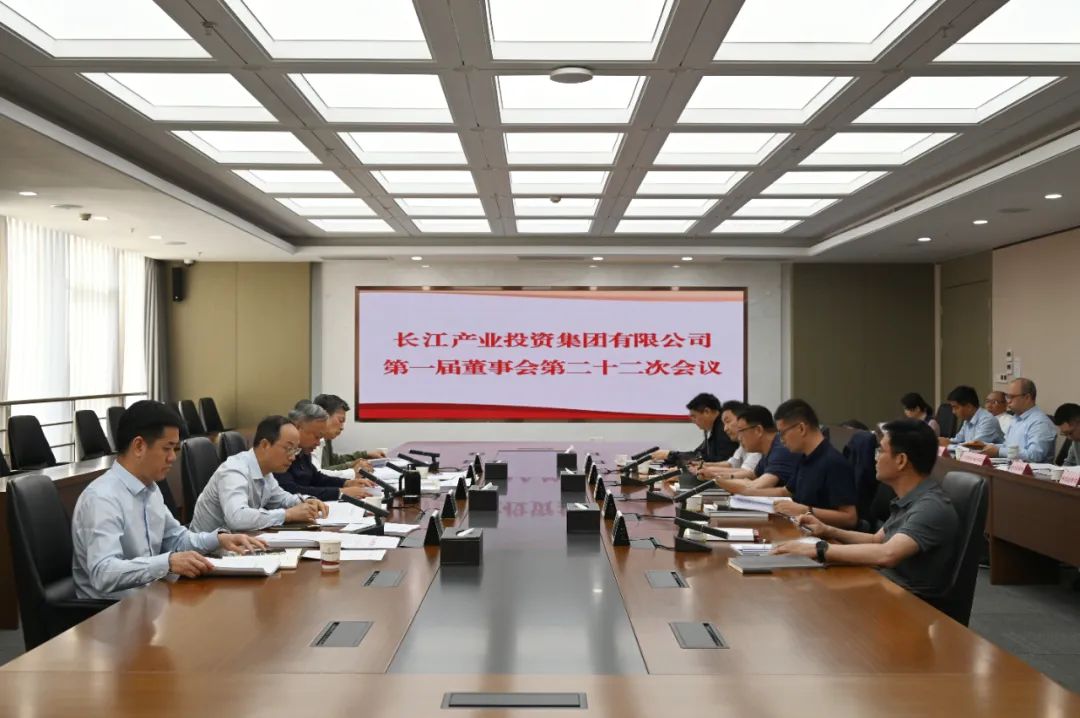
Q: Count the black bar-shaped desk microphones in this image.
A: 10